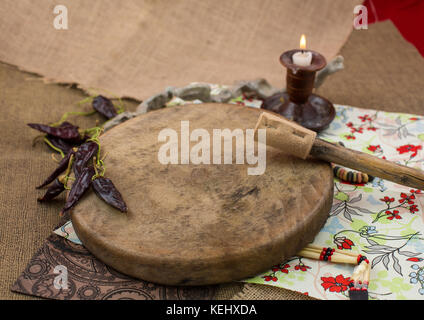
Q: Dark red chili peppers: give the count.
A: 8